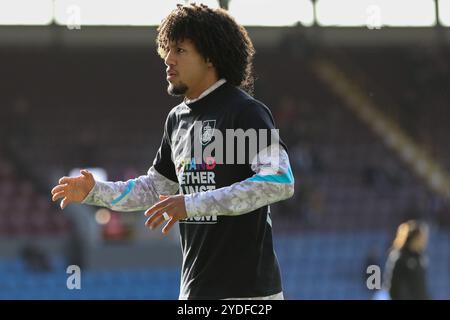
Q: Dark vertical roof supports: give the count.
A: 4